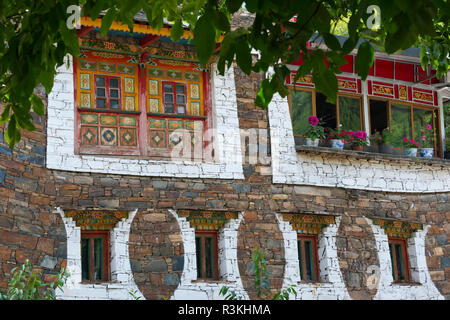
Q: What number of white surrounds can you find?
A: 6